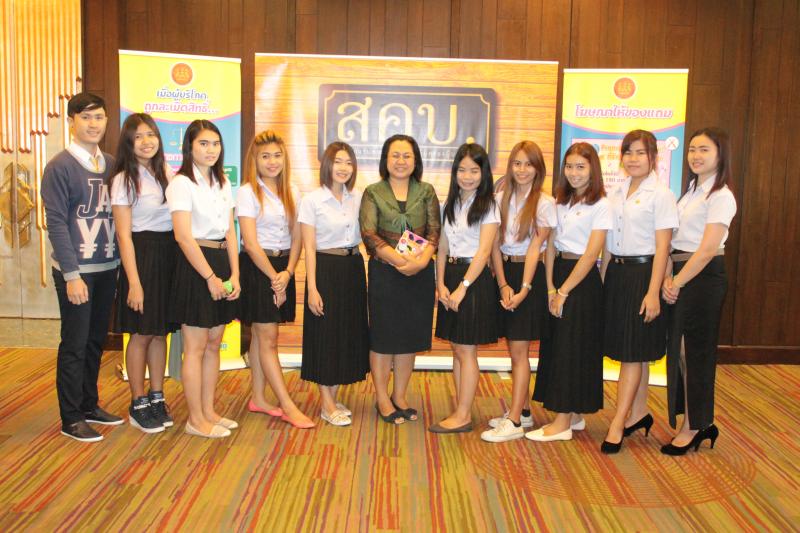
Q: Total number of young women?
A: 9